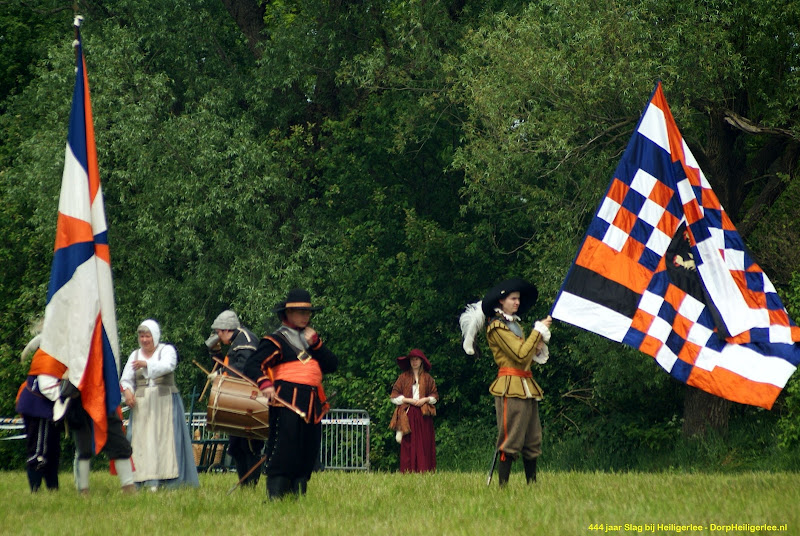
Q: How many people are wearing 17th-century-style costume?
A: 7